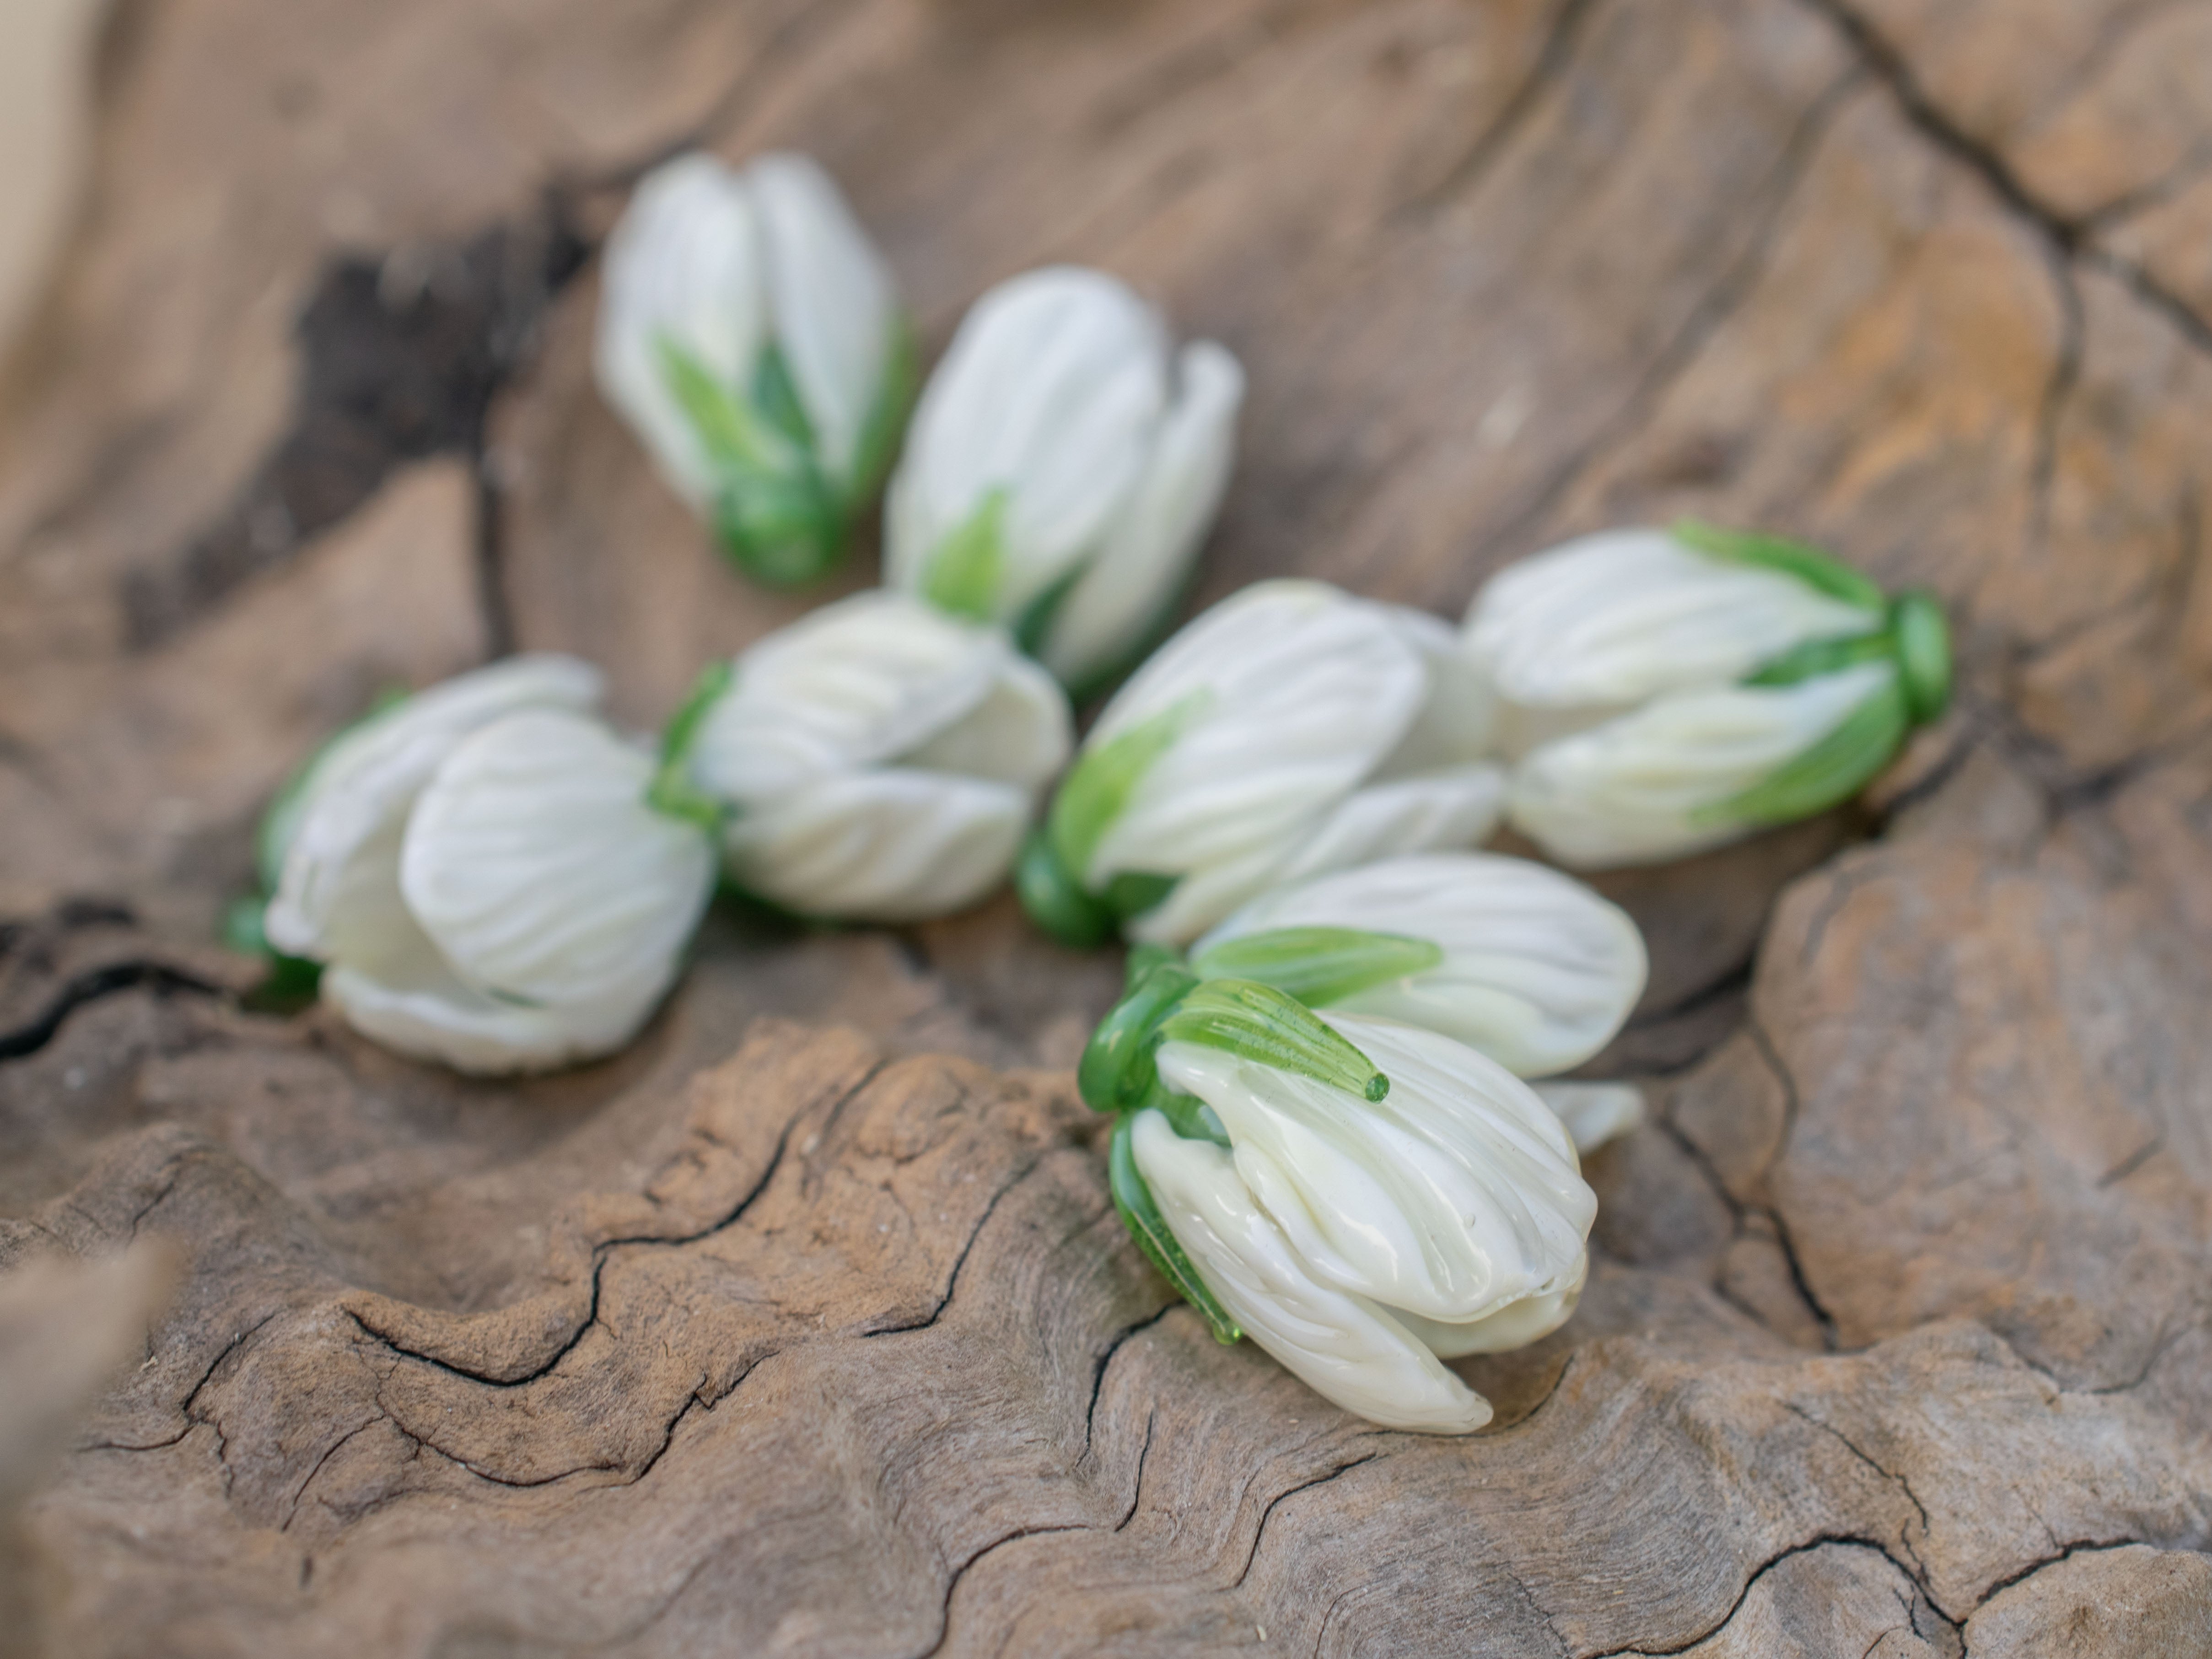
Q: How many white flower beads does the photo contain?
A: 8